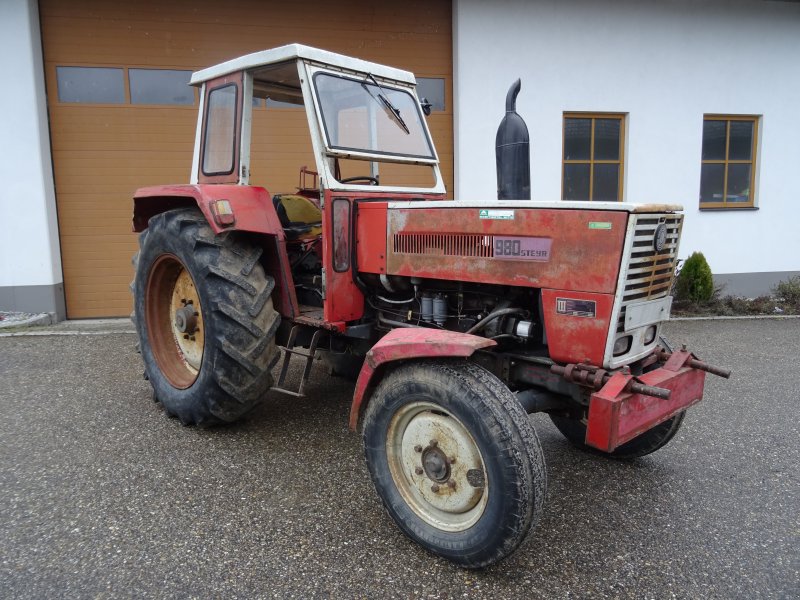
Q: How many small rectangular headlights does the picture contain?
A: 2